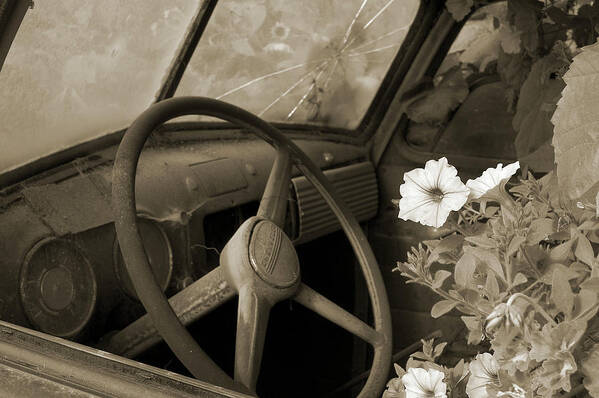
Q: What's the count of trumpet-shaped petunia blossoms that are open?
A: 4